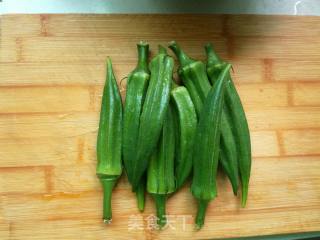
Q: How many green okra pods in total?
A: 8